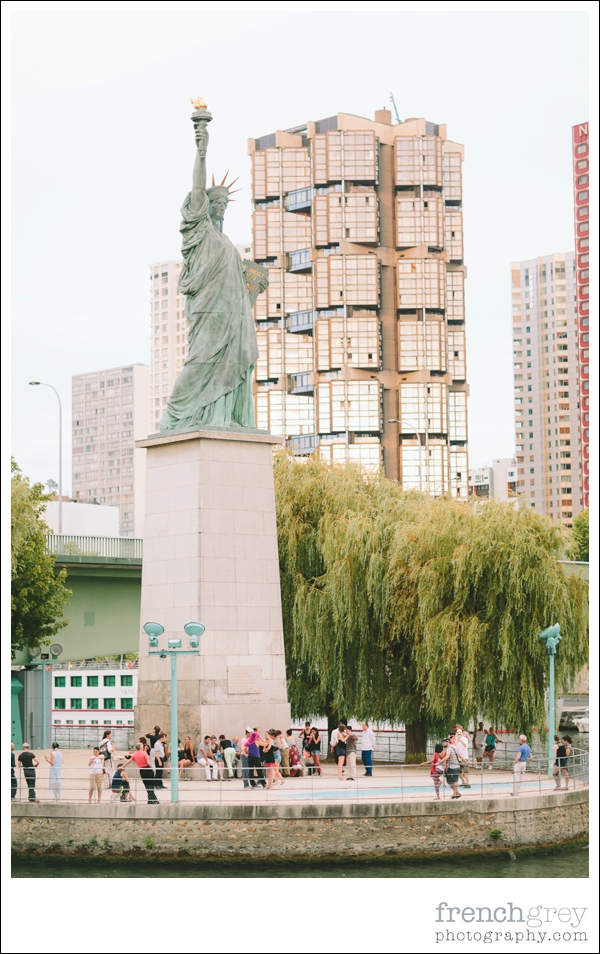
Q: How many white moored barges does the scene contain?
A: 1